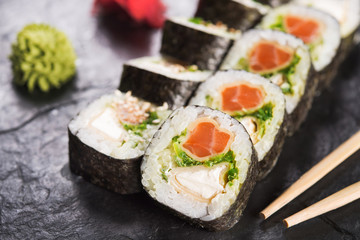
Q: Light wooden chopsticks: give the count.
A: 2